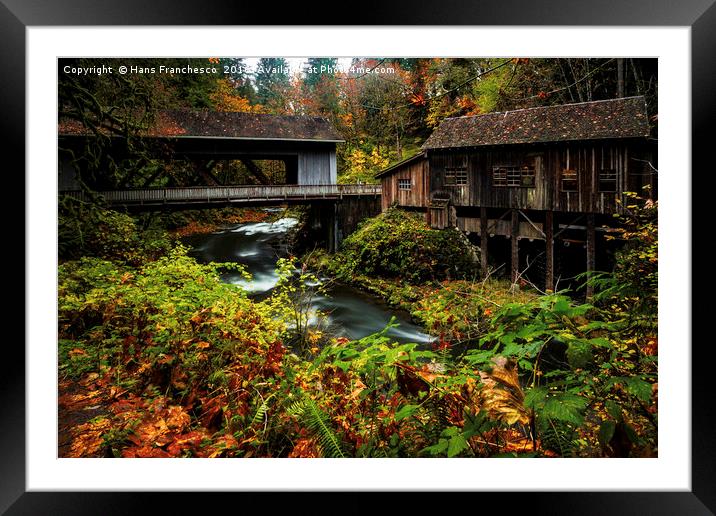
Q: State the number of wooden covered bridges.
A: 1